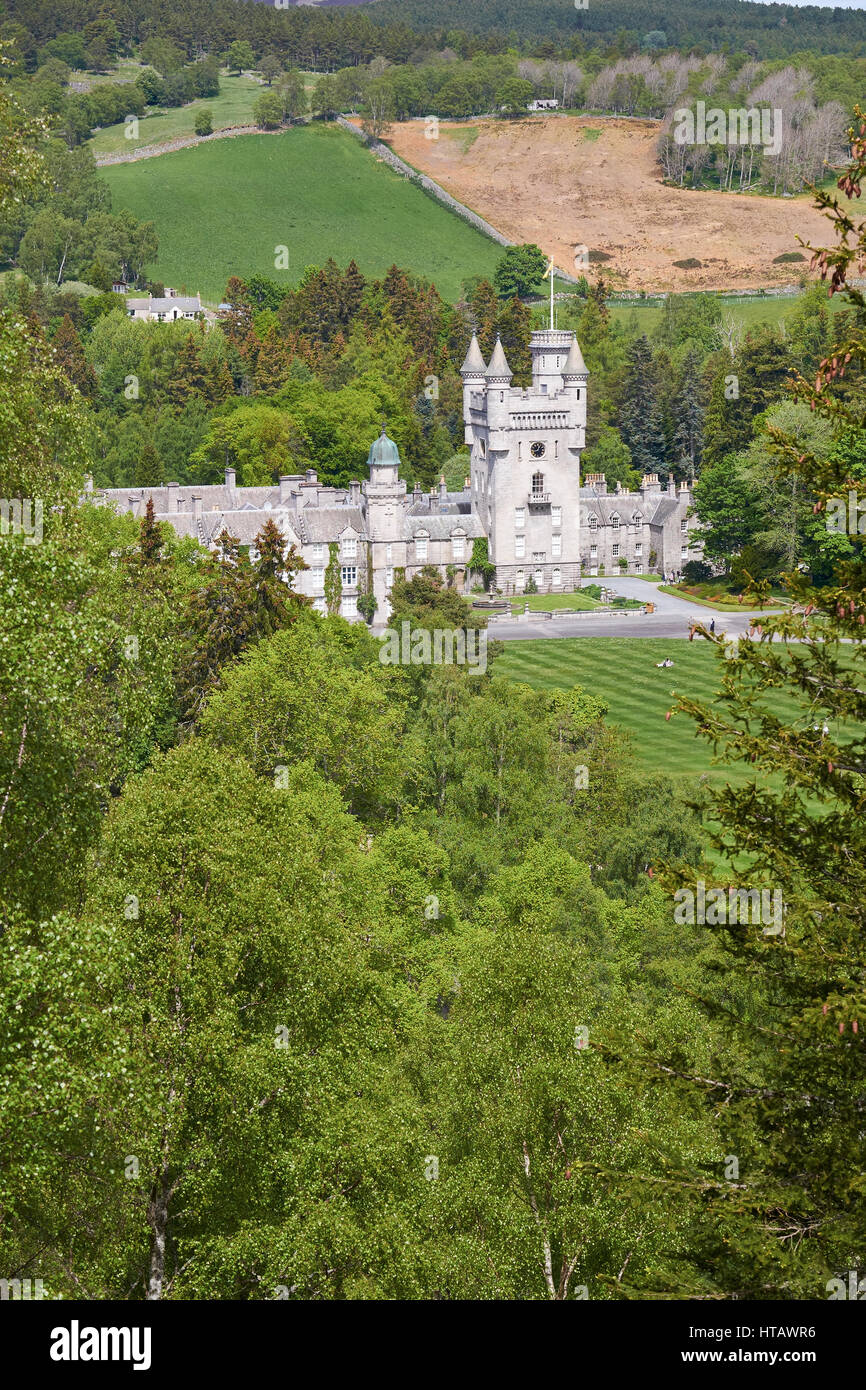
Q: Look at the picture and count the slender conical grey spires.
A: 3